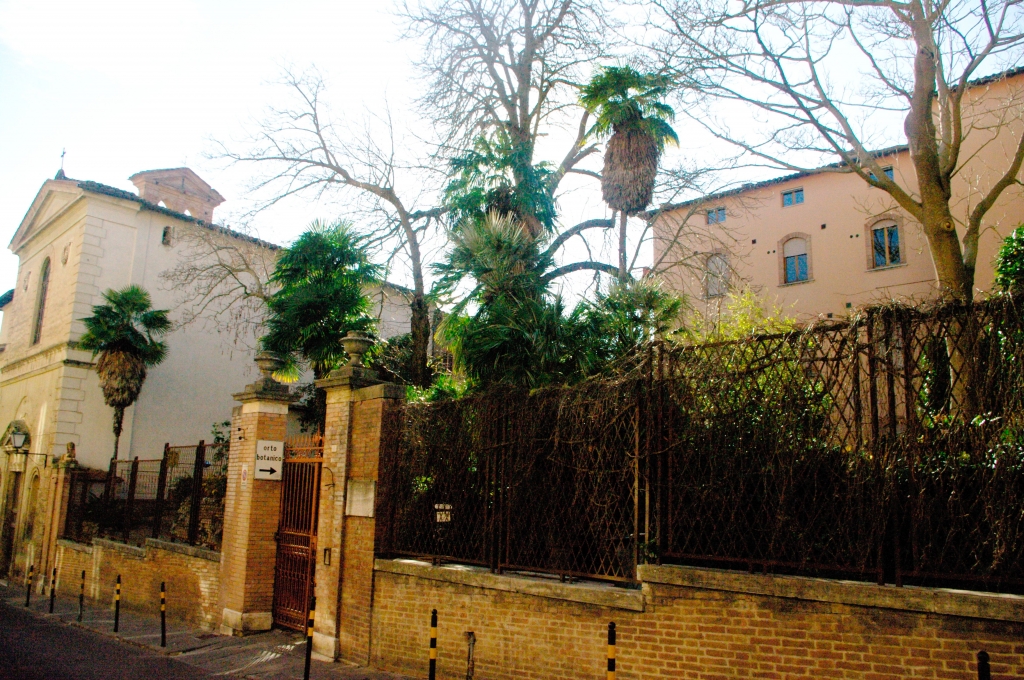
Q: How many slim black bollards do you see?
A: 9